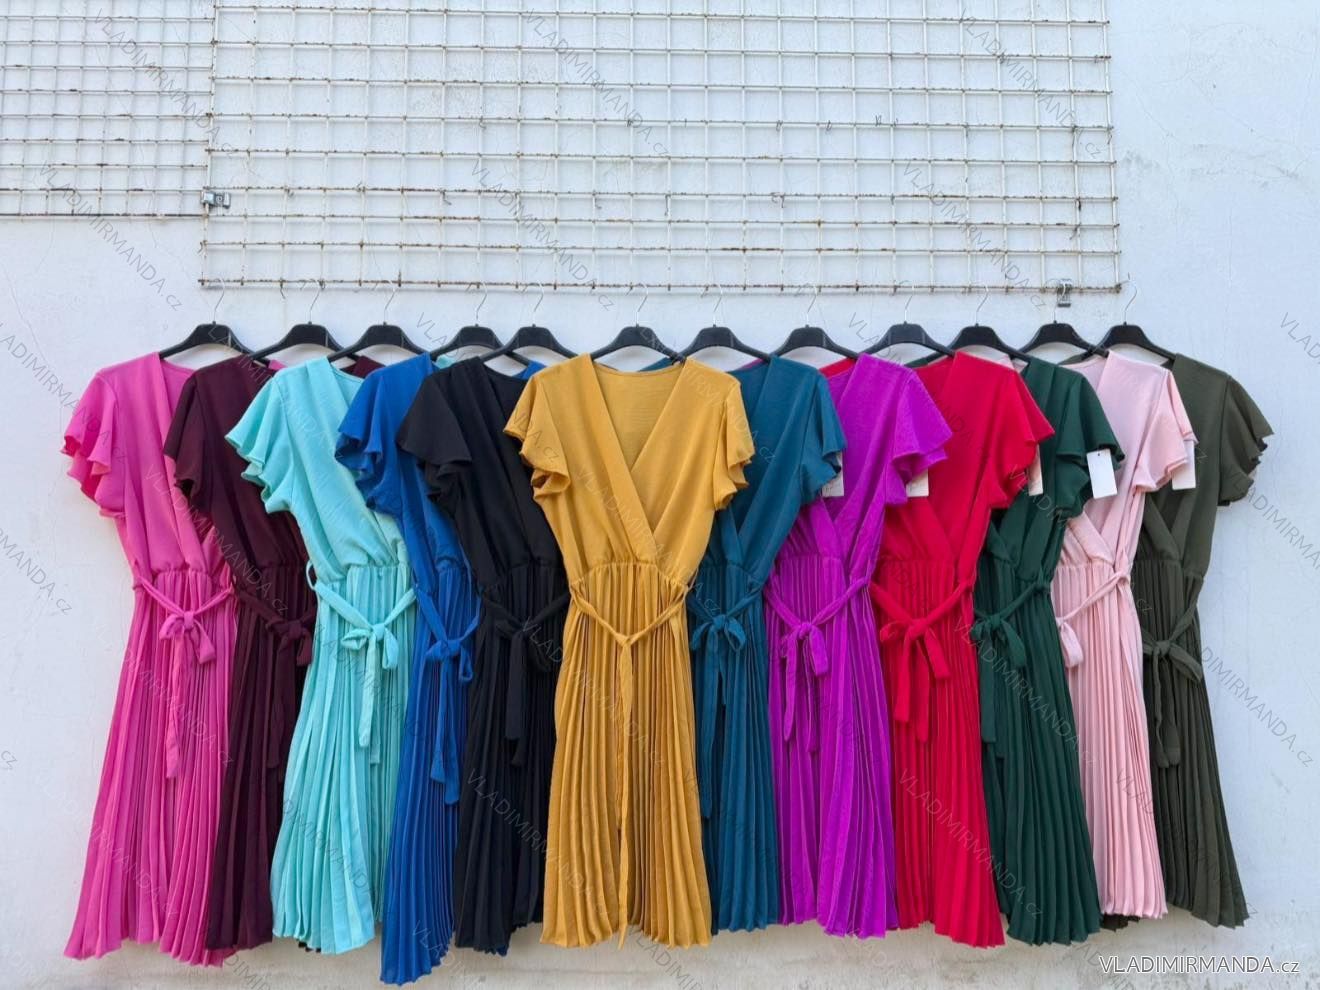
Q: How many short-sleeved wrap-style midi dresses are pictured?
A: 12